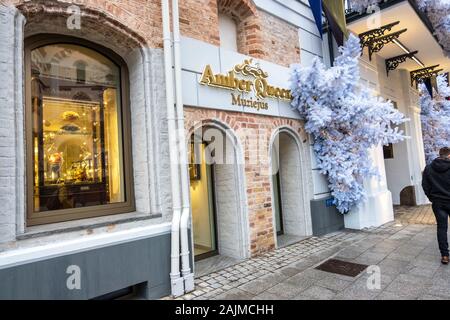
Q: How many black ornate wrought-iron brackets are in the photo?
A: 5